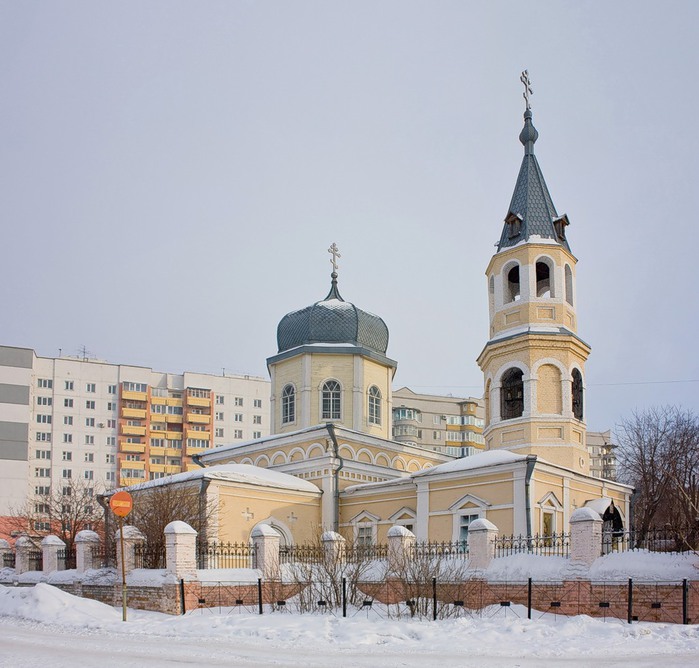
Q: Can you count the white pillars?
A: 11